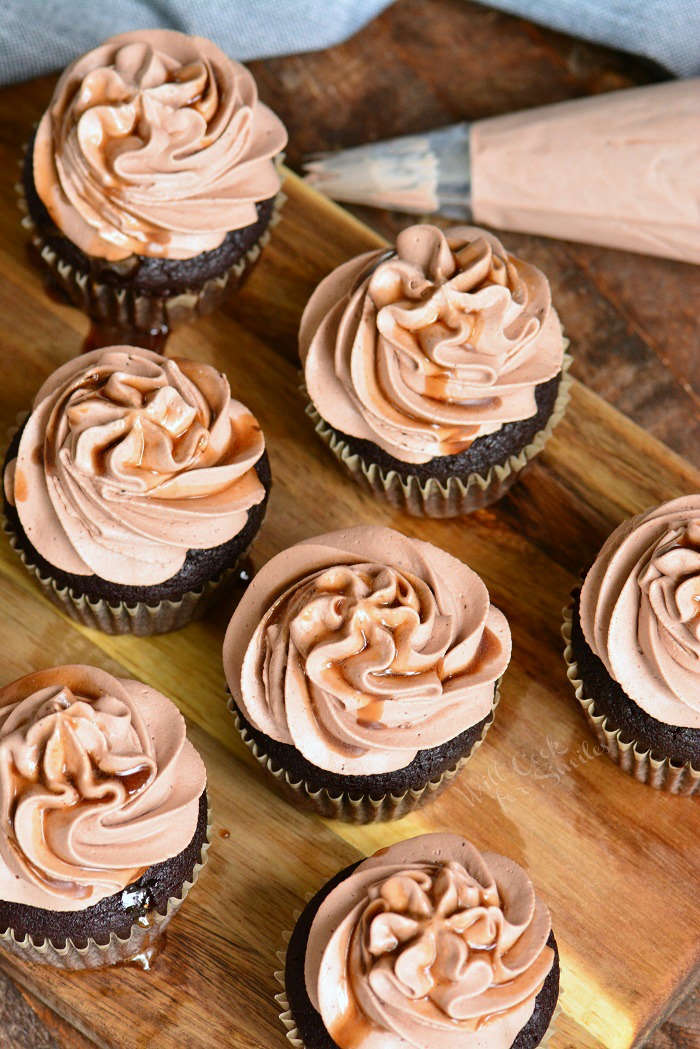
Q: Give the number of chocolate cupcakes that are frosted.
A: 7